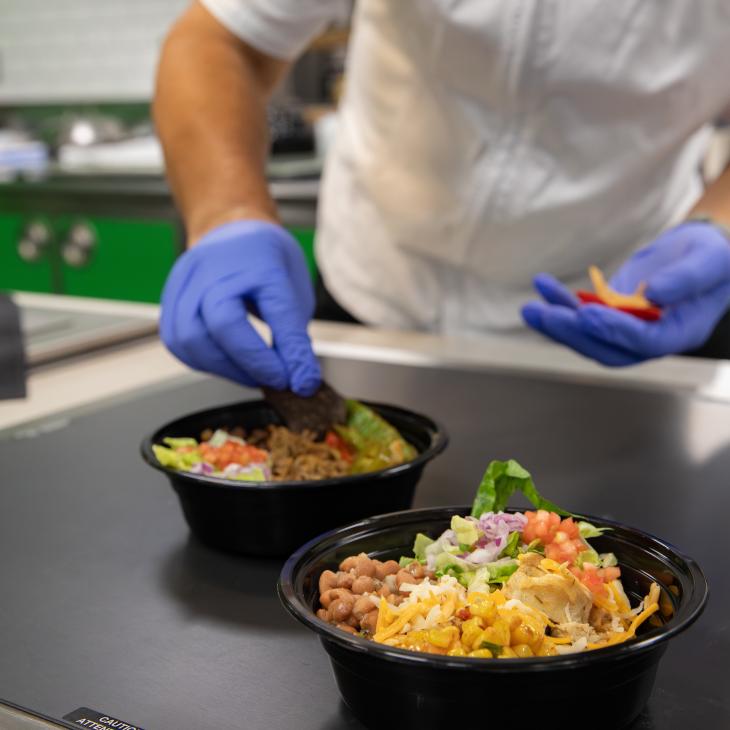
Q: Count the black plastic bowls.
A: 2